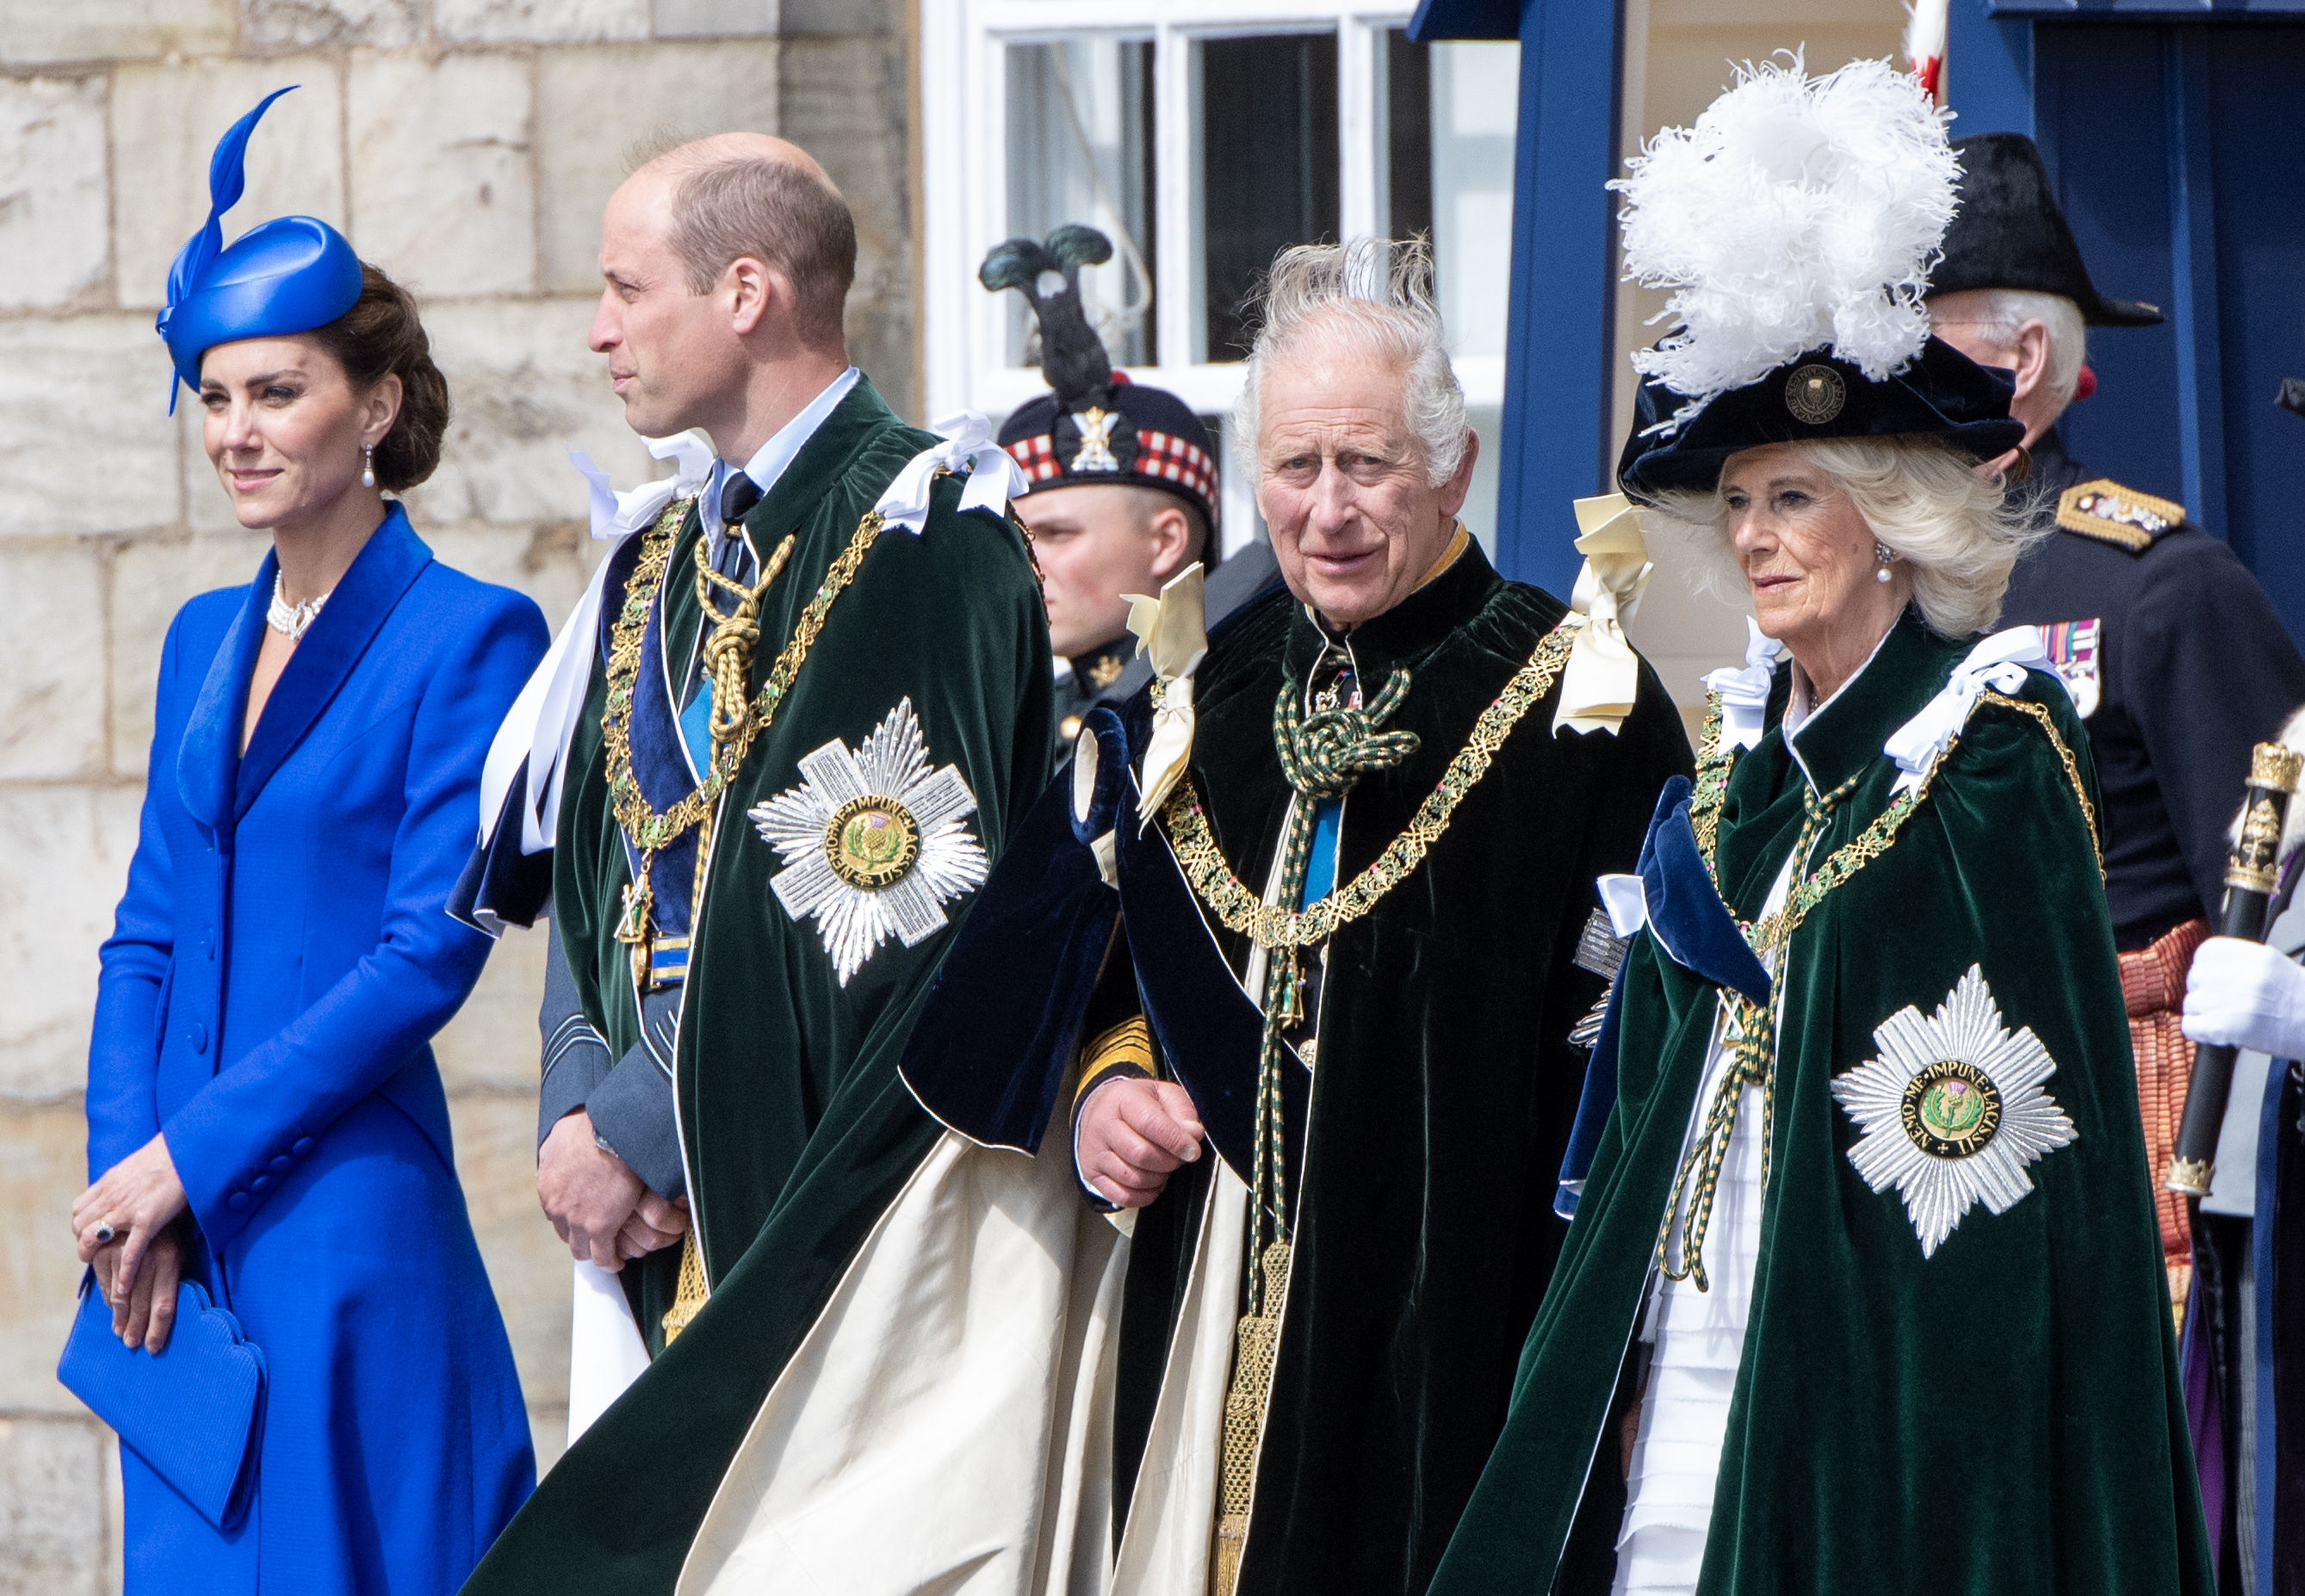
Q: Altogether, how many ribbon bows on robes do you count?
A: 6